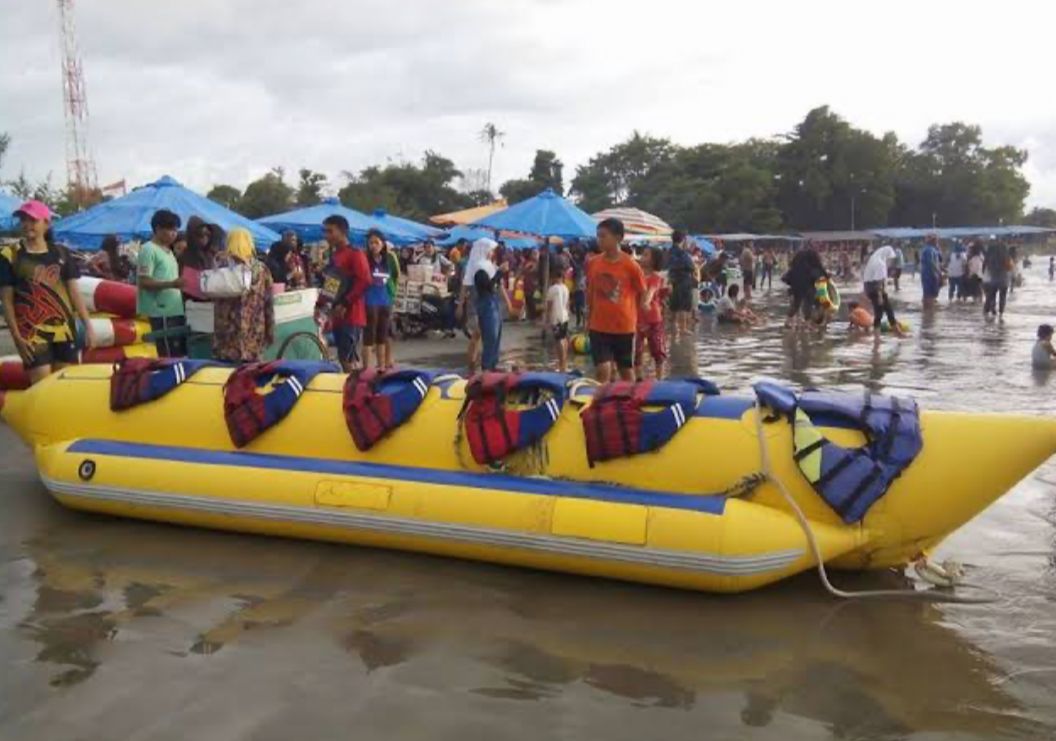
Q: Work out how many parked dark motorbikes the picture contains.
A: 1